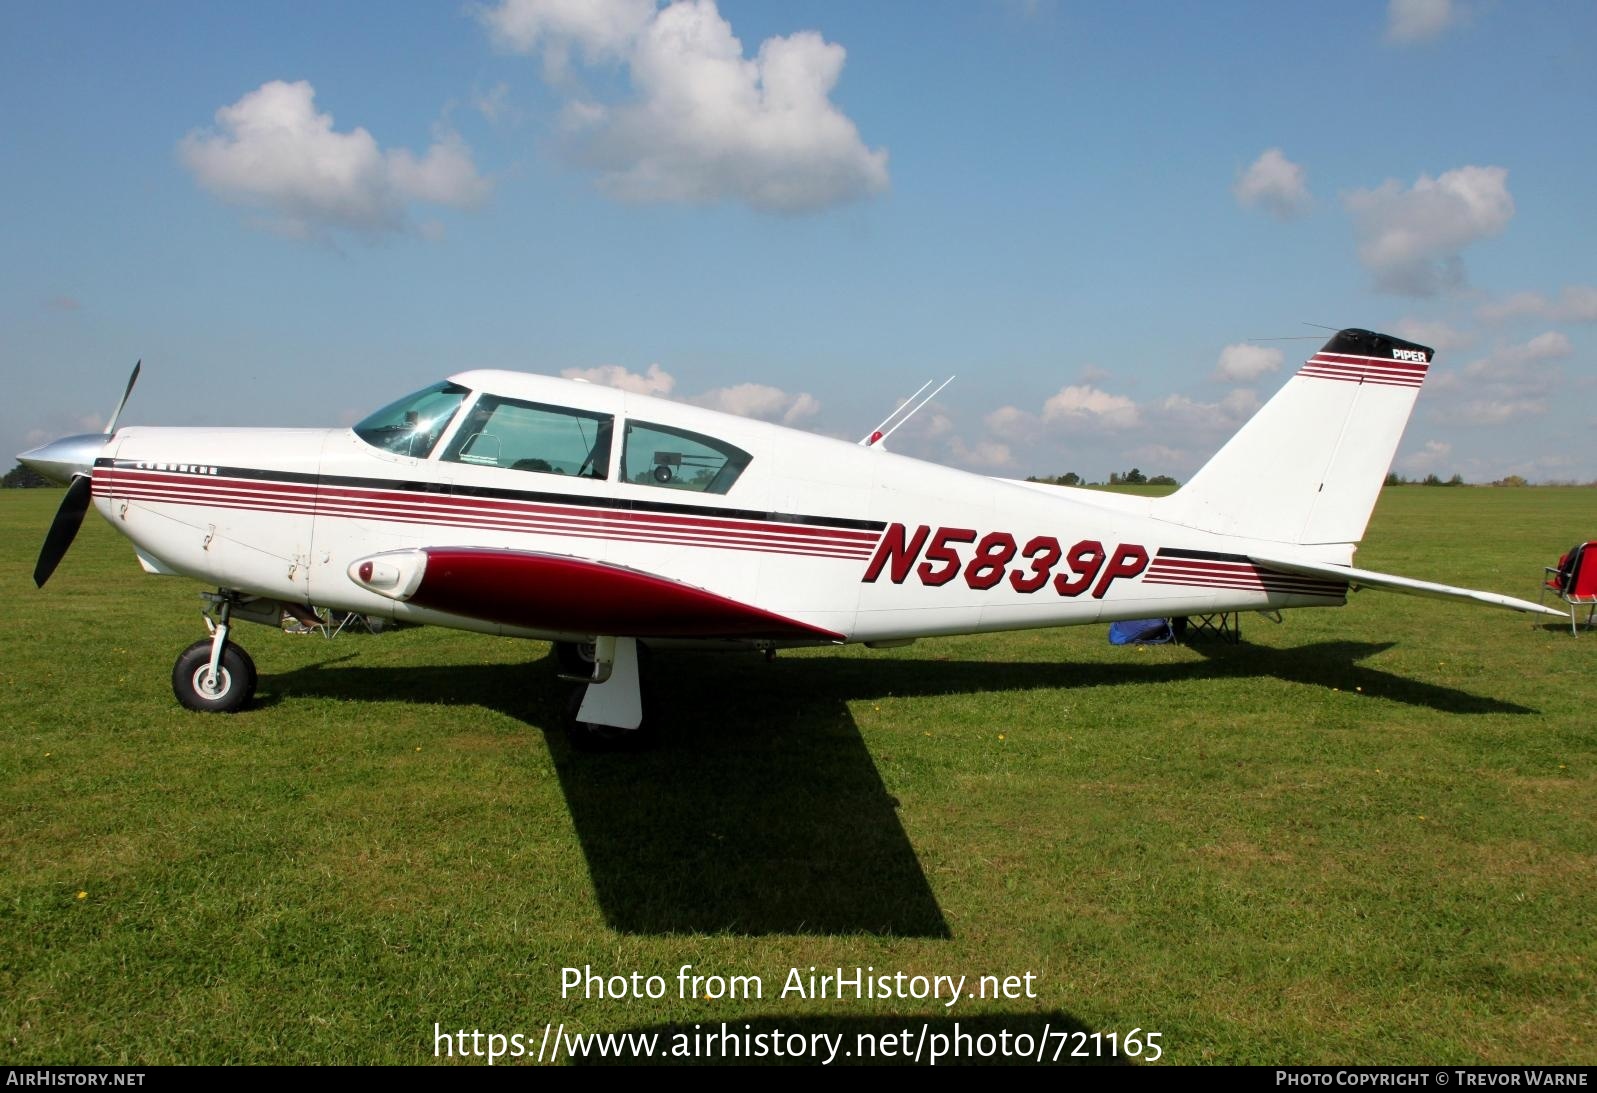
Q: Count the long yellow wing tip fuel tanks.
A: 0